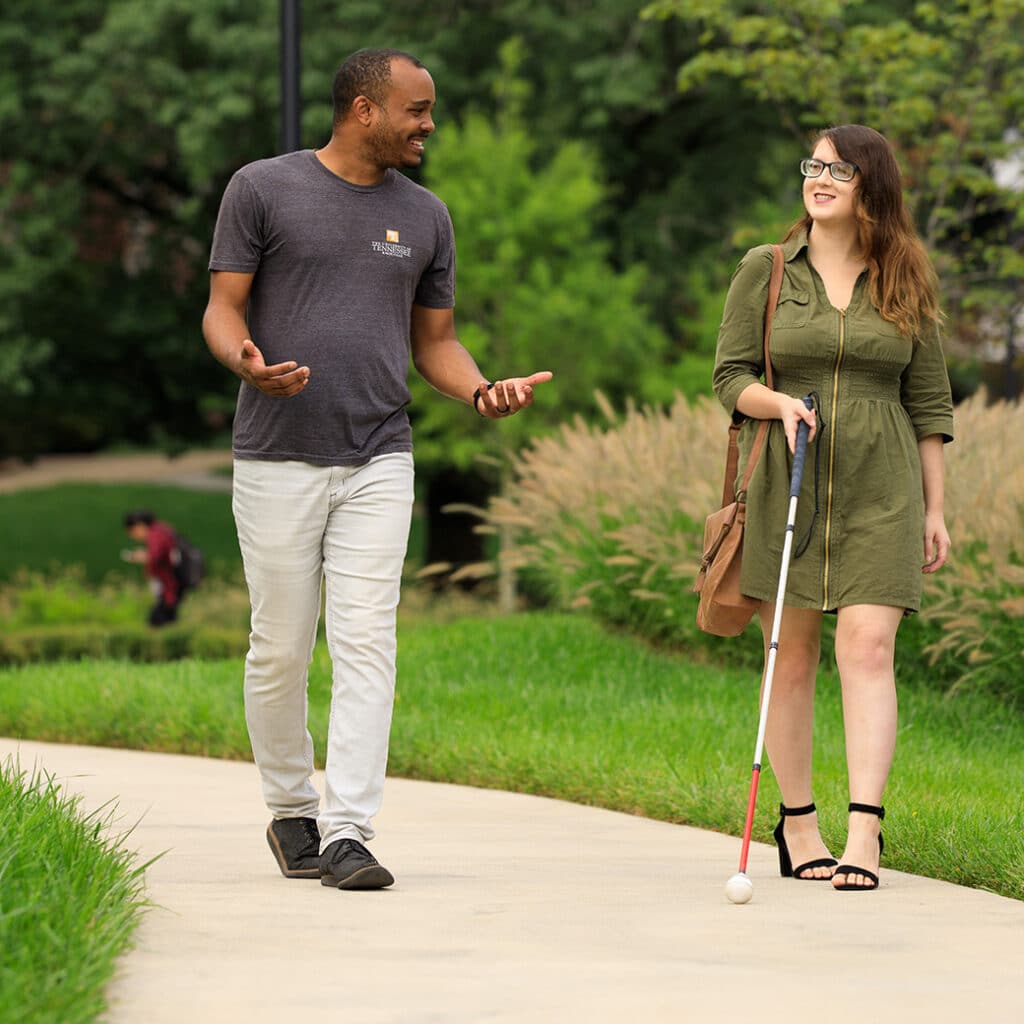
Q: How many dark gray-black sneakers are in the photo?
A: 2